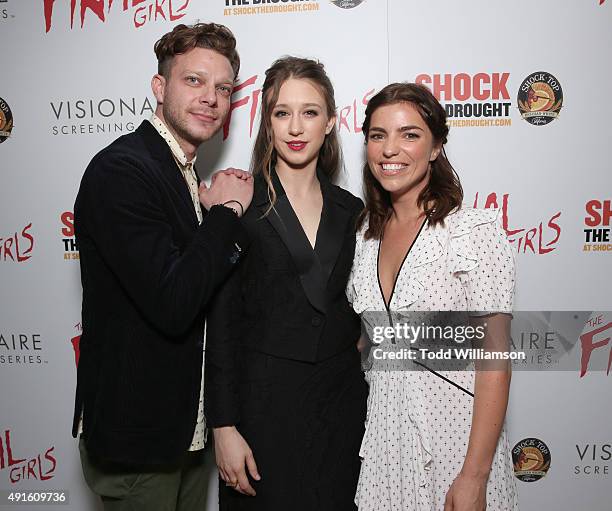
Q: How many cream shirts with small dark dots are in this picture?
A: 1